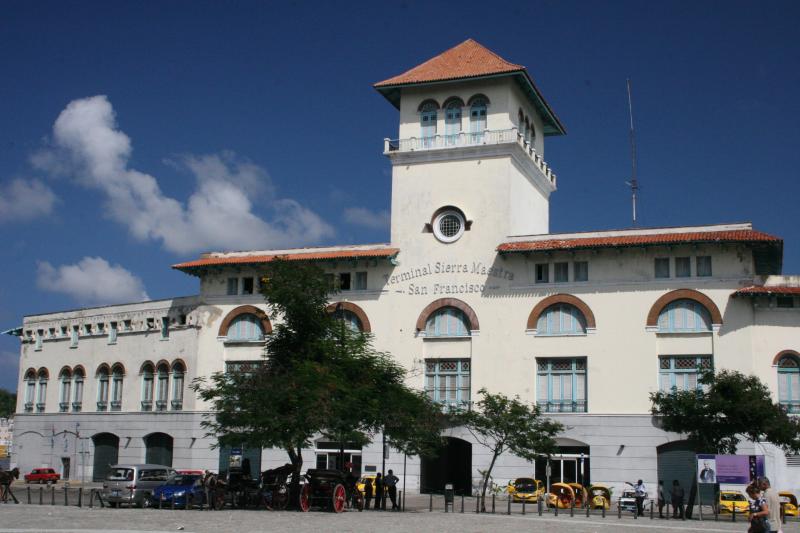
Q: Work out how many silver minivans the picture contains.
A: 1